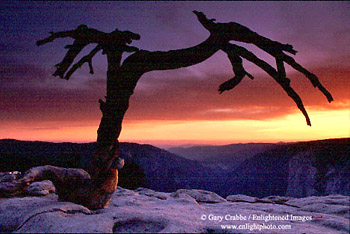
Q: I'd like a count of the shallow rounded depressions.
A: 1